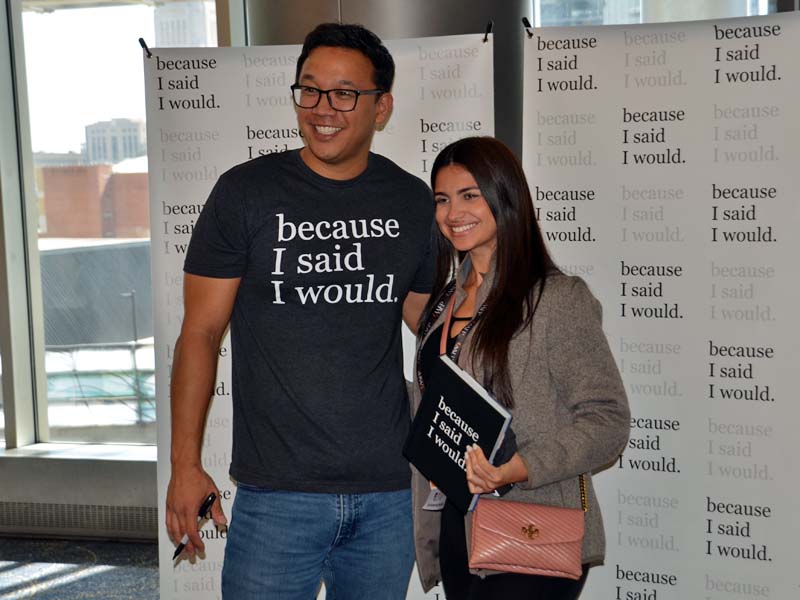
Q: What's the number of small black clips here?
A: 3